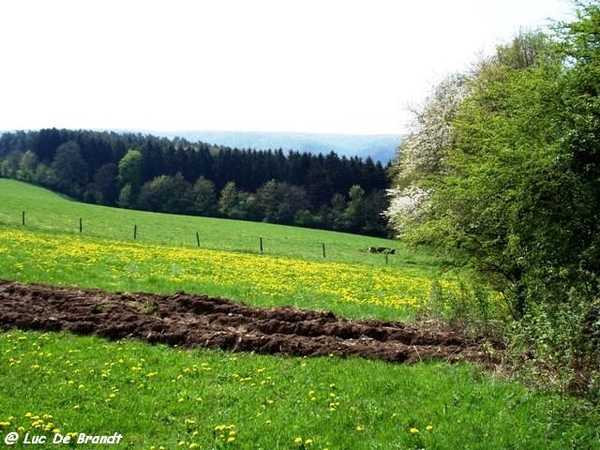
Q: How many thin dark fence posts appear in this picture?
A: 7